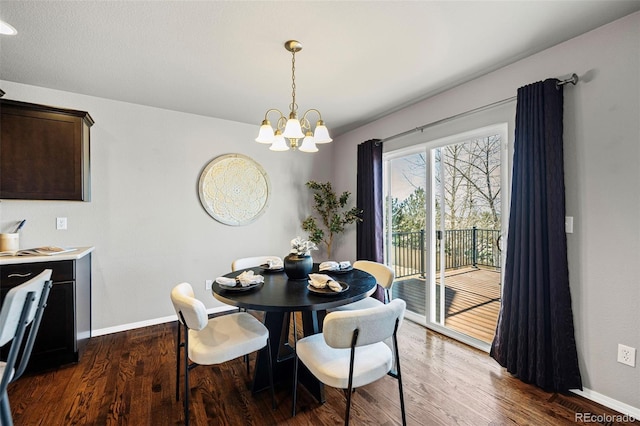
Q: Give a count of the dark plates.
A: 4